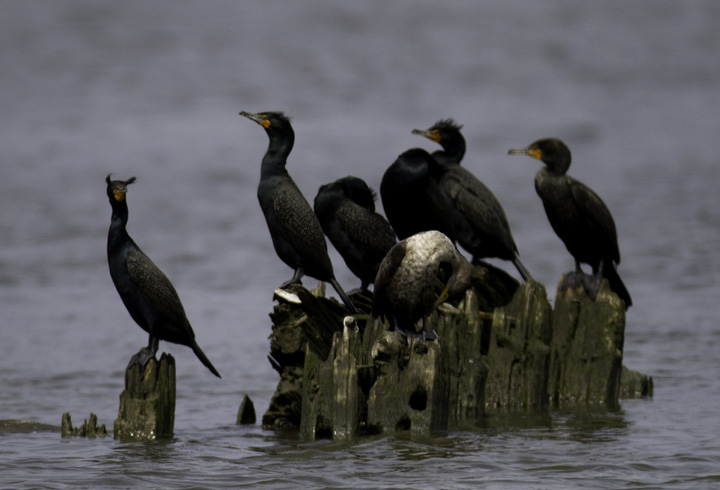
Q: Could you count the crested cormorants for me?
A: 7